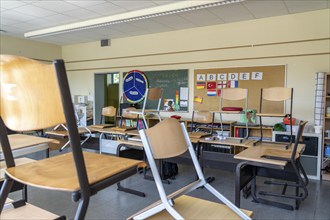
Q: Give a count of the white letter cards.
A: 6